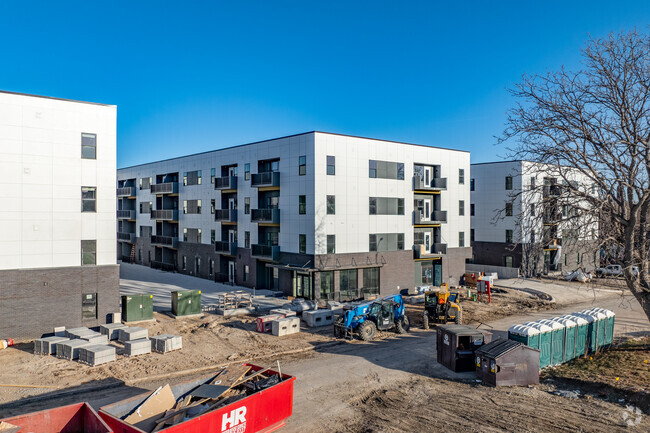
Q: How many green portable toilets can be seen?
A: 8